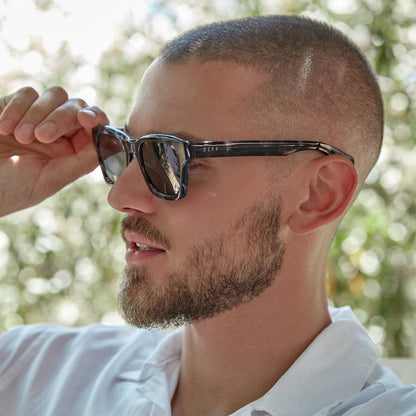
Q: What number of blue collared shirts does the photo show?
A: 0